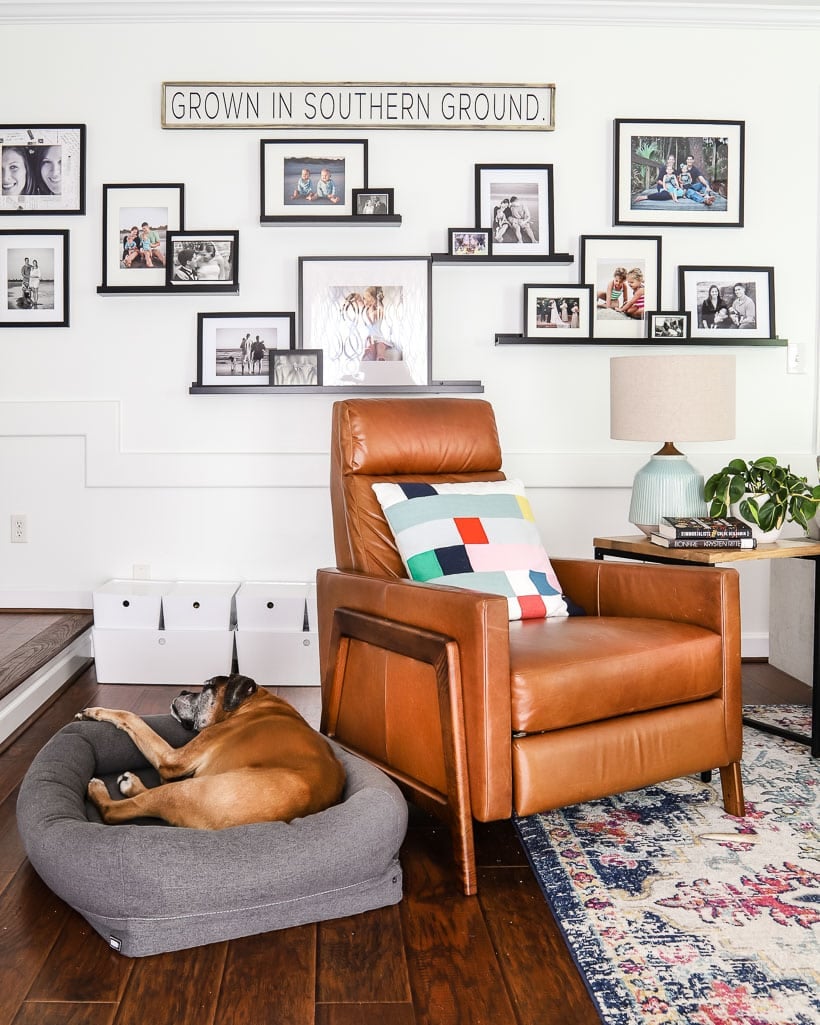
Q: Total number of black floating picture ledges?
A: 5